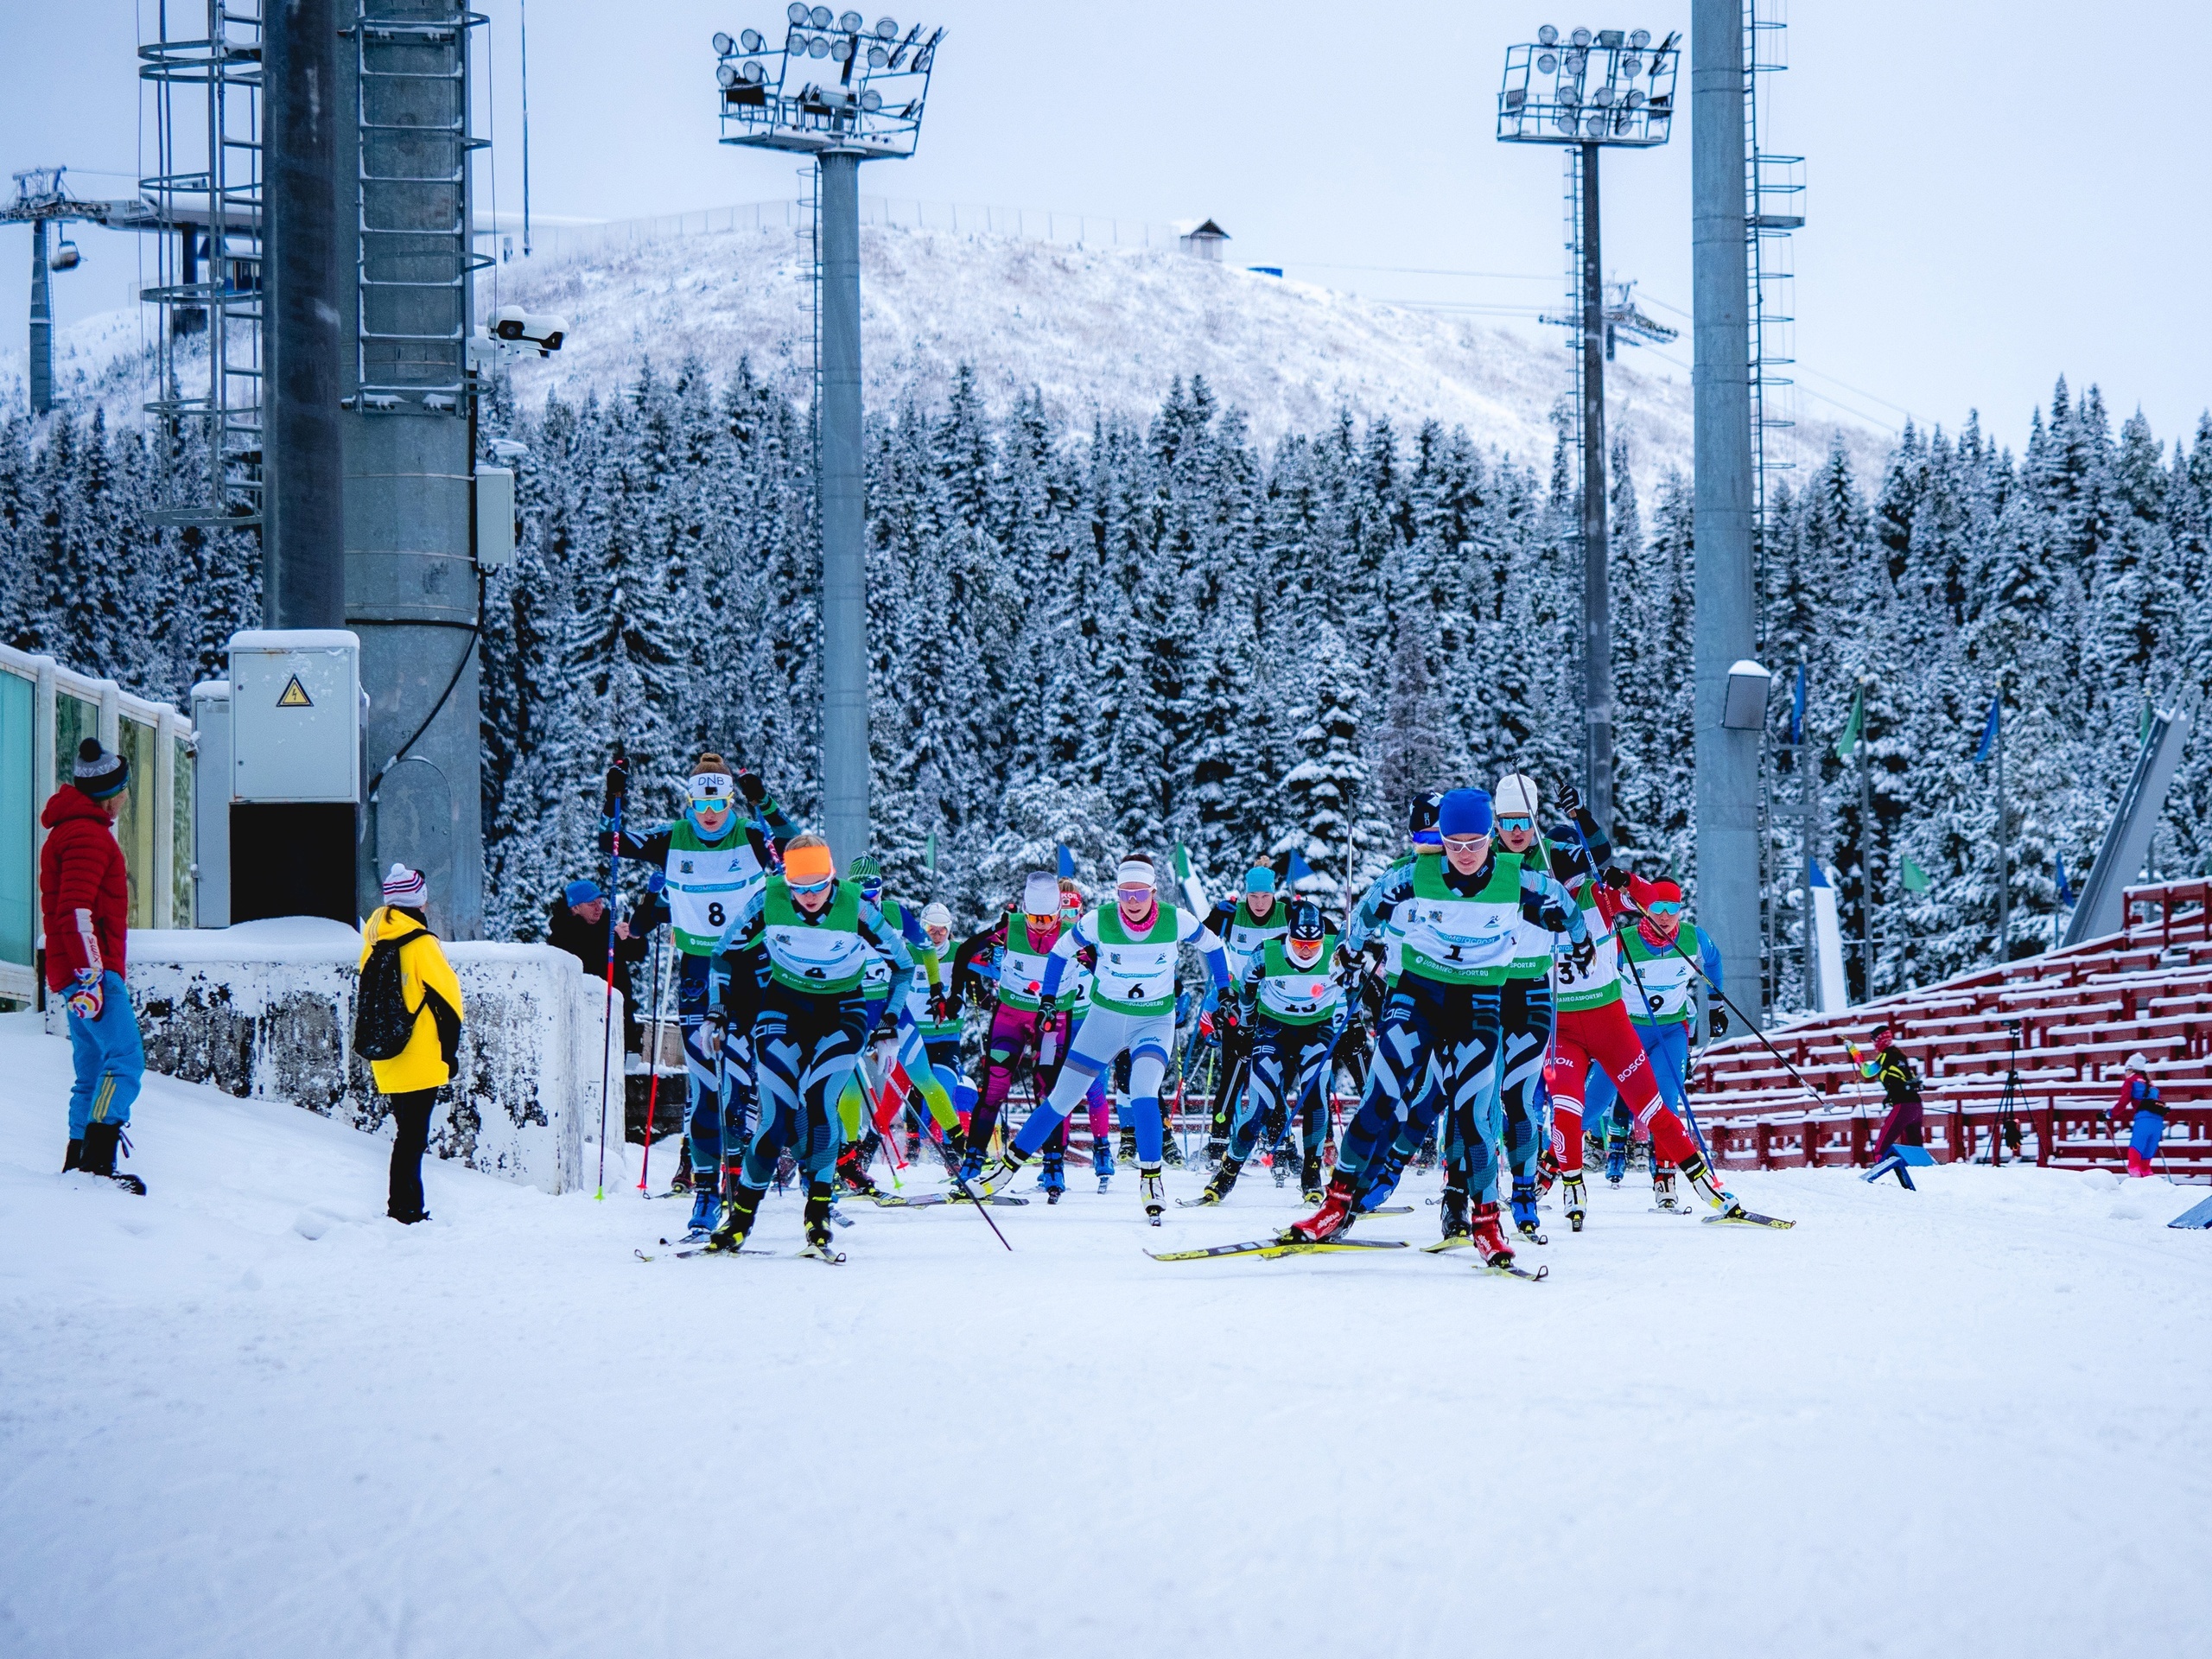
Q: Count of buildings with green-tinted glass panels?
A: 1